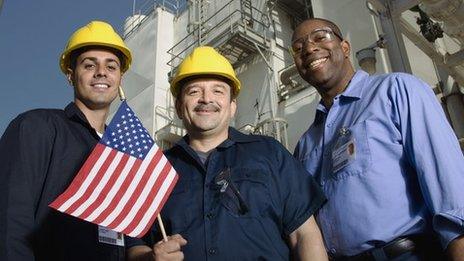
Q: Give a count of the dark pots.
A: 0